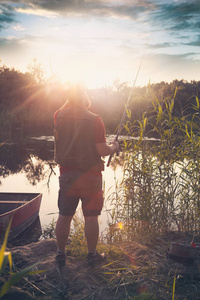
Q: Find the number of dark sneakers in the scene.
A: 2